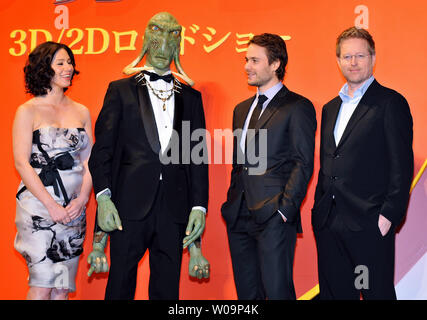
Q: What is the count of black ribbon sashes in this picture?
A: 1